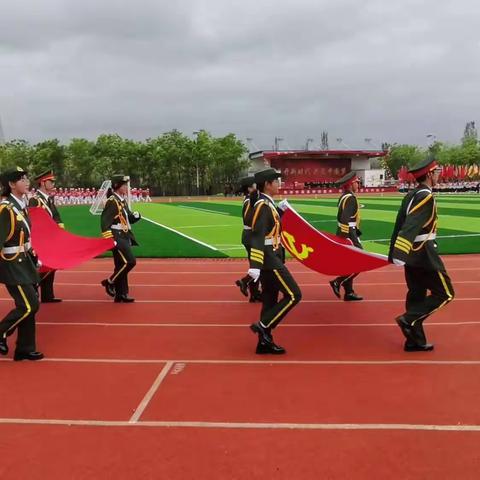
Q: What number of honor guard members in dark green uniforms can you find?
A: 7